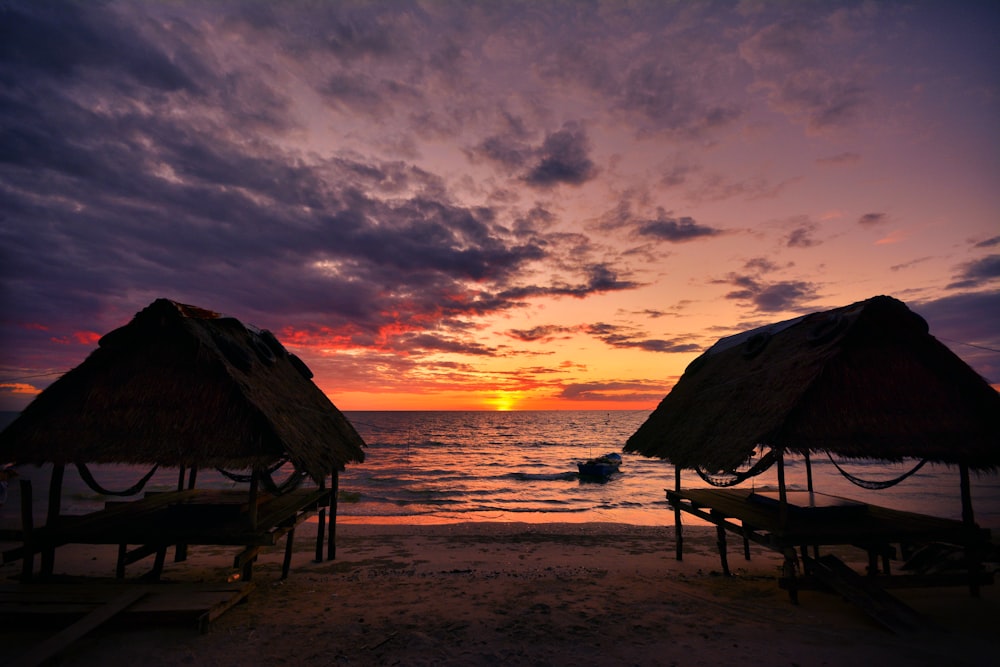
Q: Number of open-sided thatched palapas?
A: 2